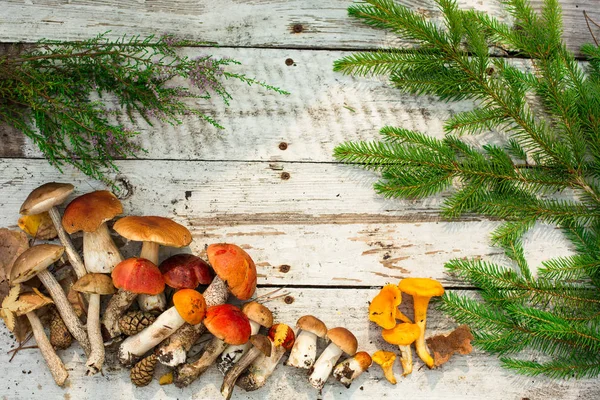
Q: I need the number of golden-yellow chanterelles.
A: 4